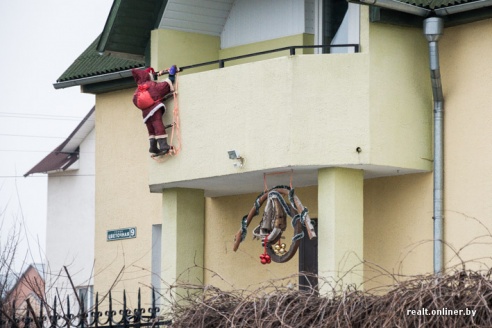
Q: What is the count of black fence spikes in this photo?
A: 11